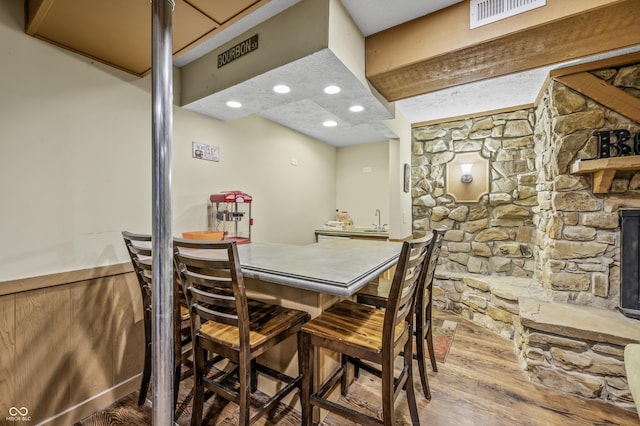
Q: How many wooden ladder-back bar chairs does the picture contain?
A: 4